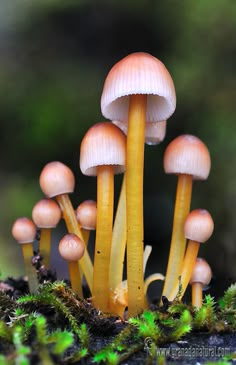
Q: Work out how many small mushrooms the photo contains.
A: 7